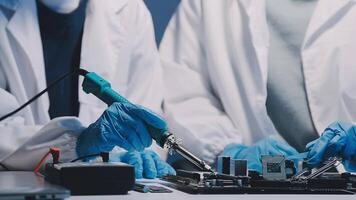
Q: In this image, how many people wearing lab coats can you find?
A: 2